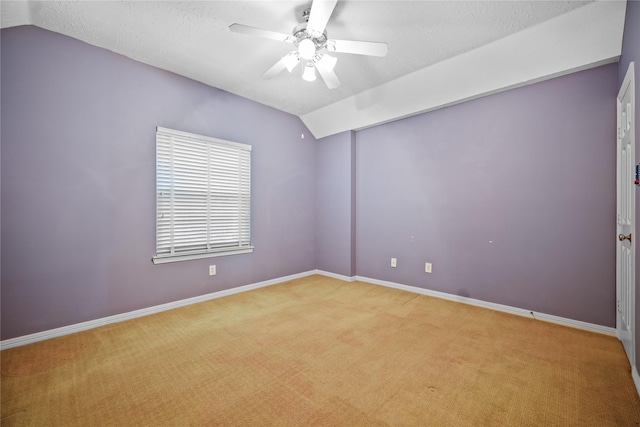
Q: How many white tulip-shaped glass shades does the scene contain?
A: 4